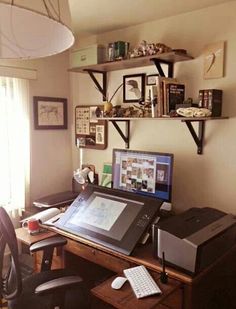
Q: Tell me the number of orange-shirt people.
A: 0